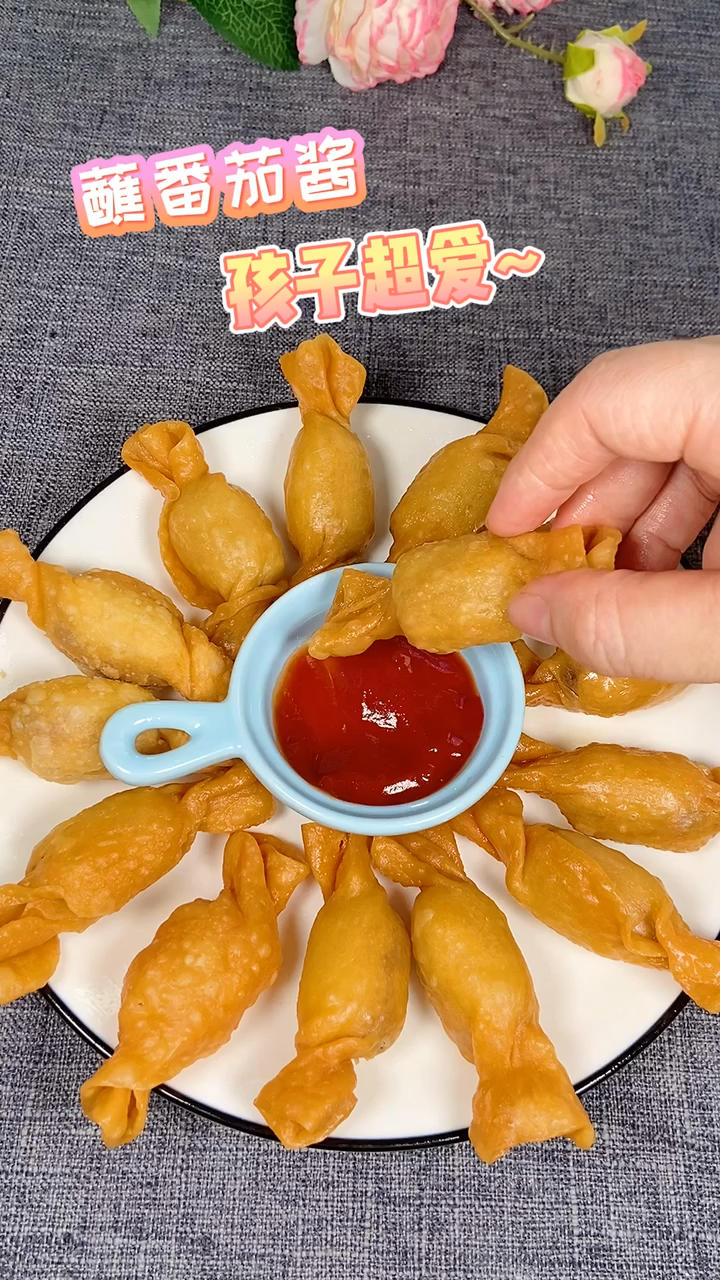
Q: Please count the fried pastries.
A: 13